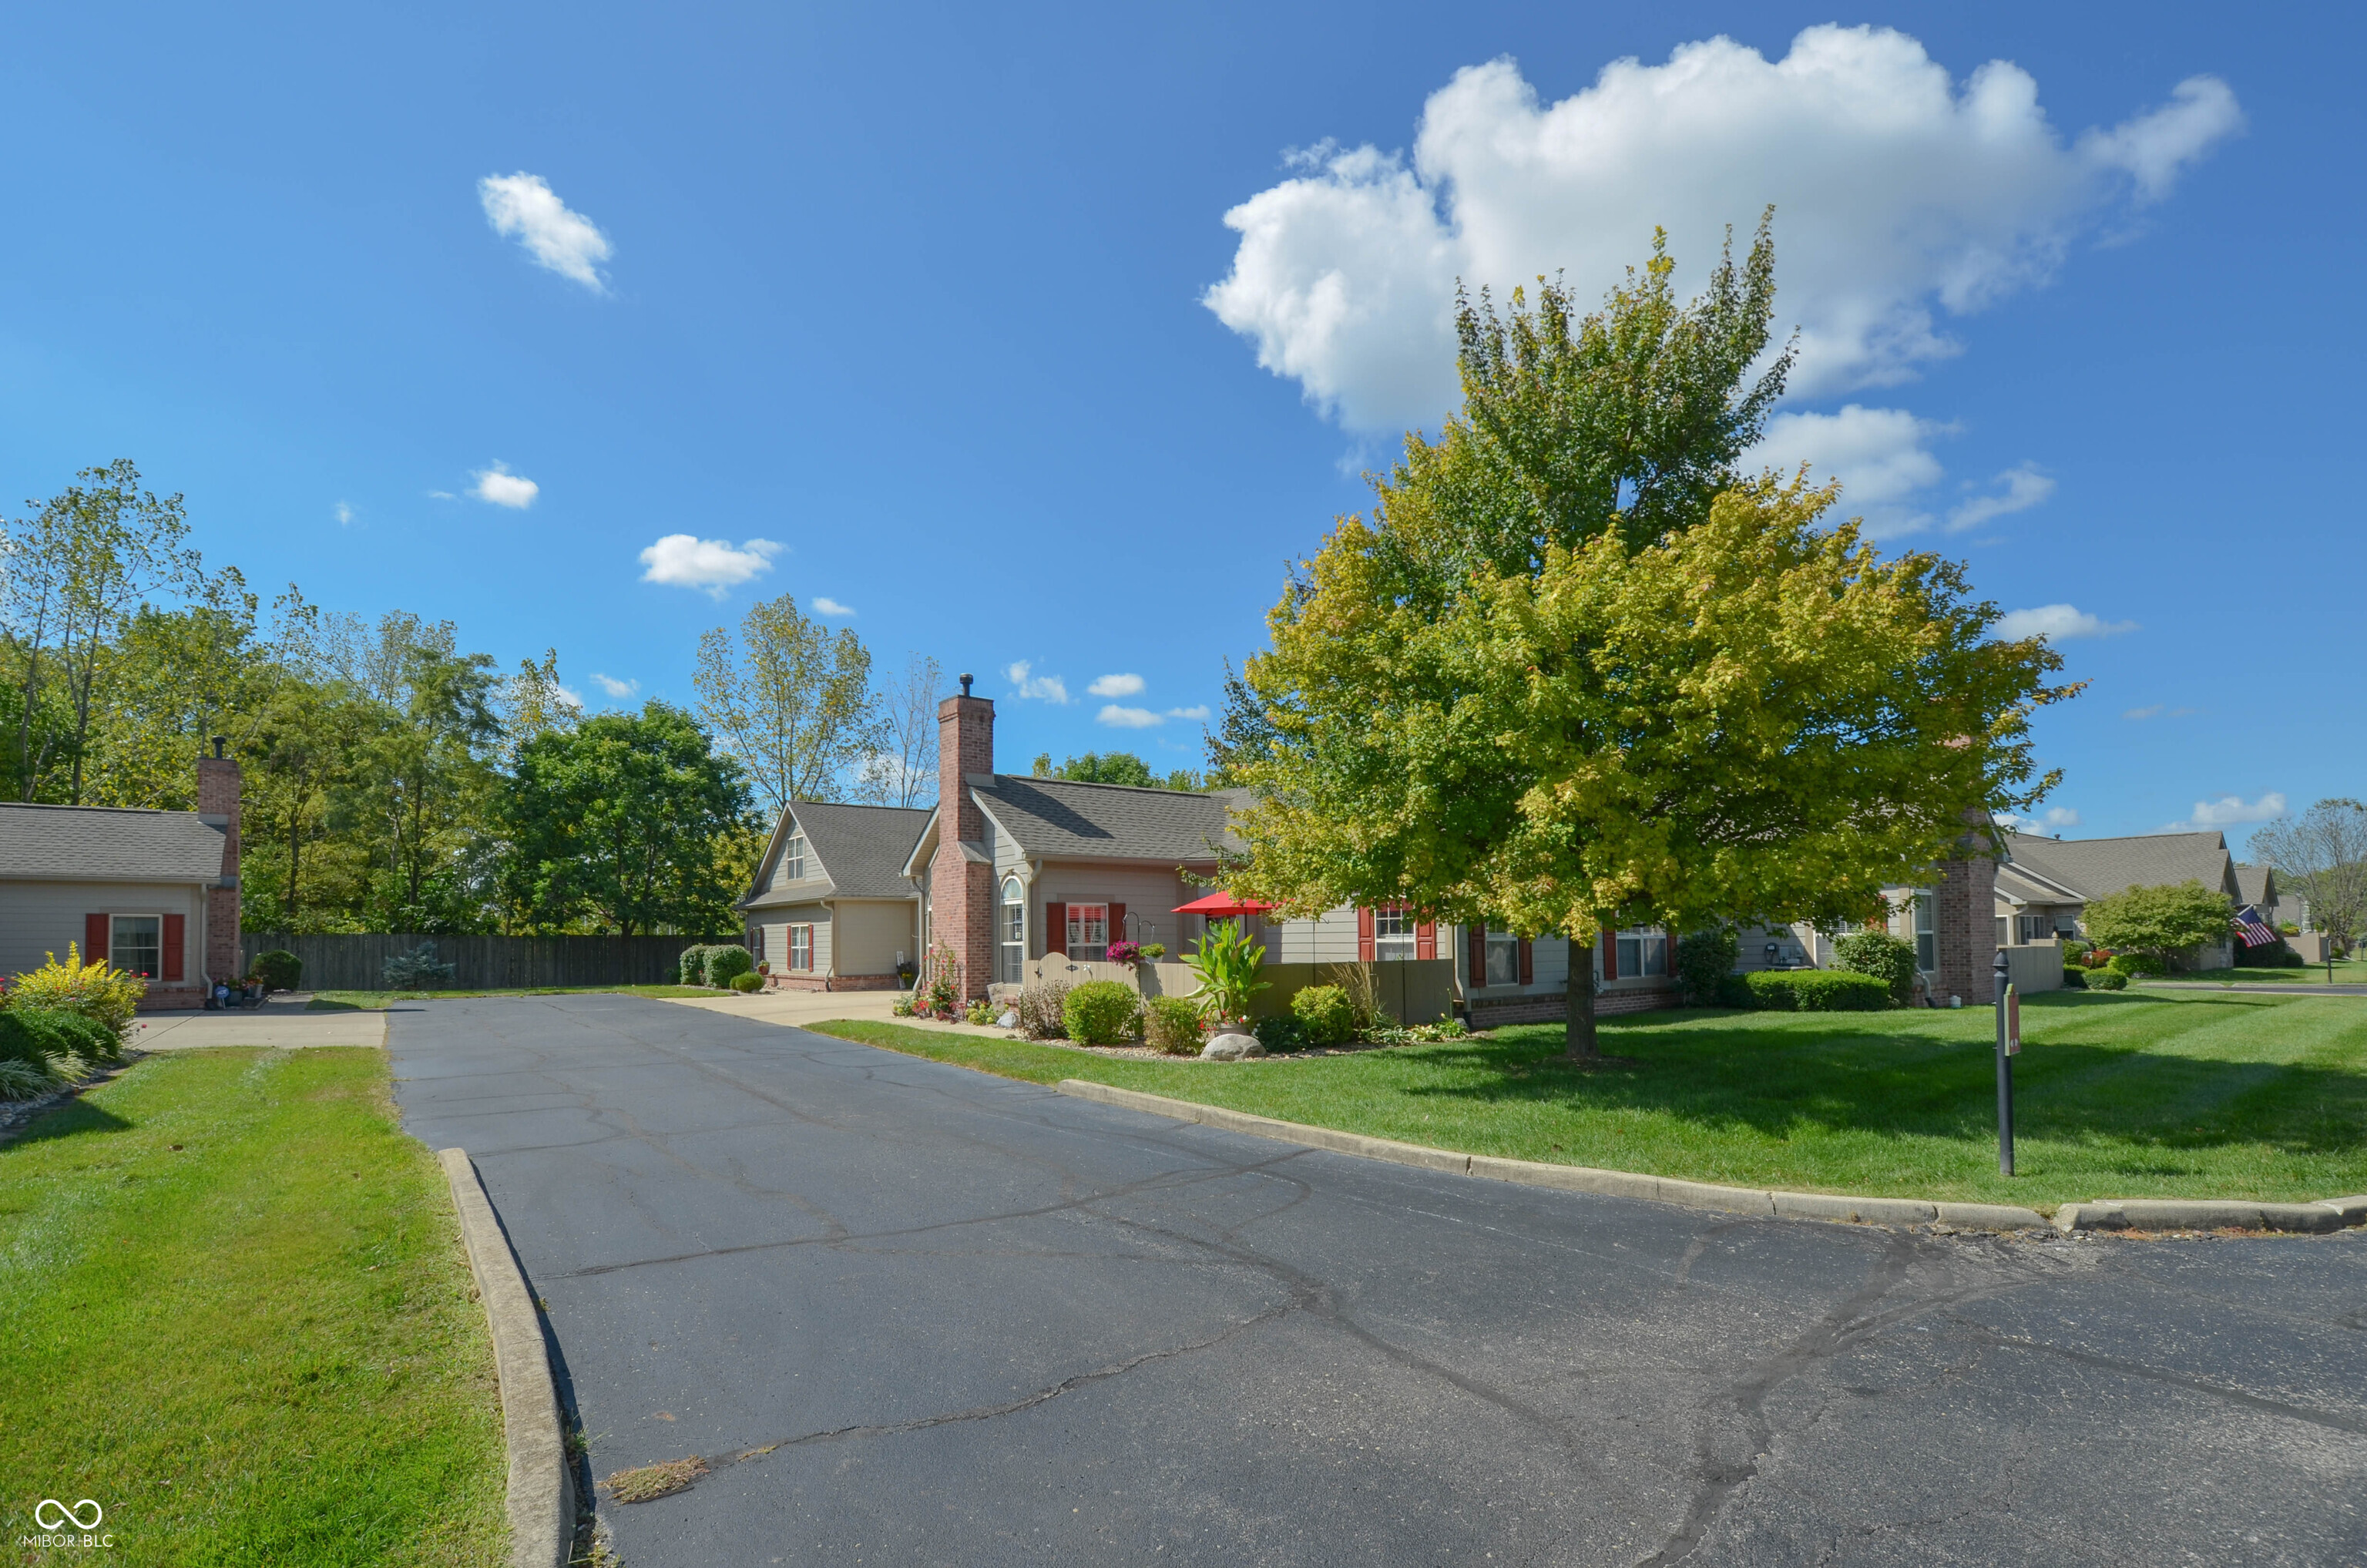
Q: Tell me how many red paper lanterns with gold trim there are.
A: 0